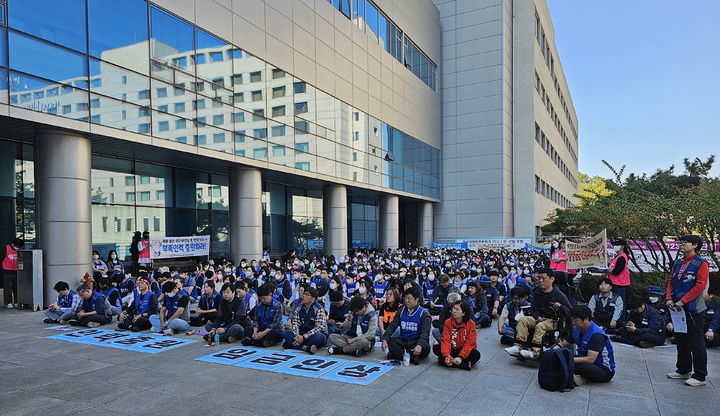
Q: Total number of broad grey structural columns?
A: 5